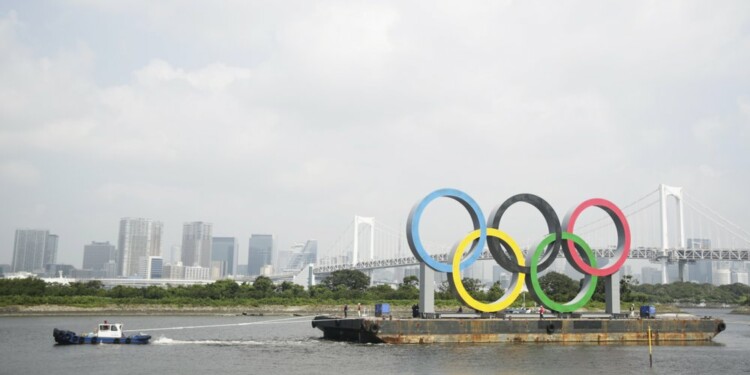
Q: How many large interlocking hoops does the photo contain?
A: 5